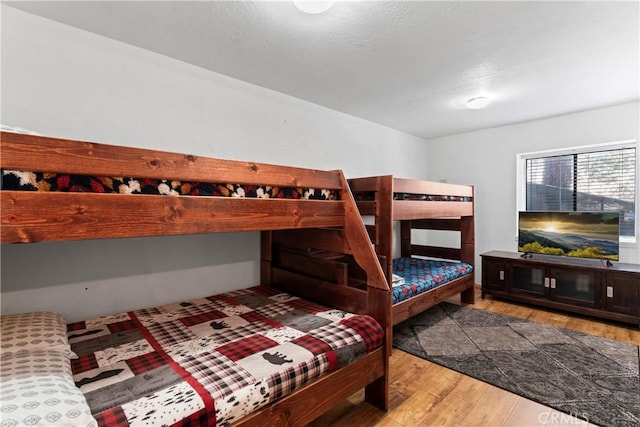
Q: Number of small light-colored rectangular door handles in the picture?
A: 4